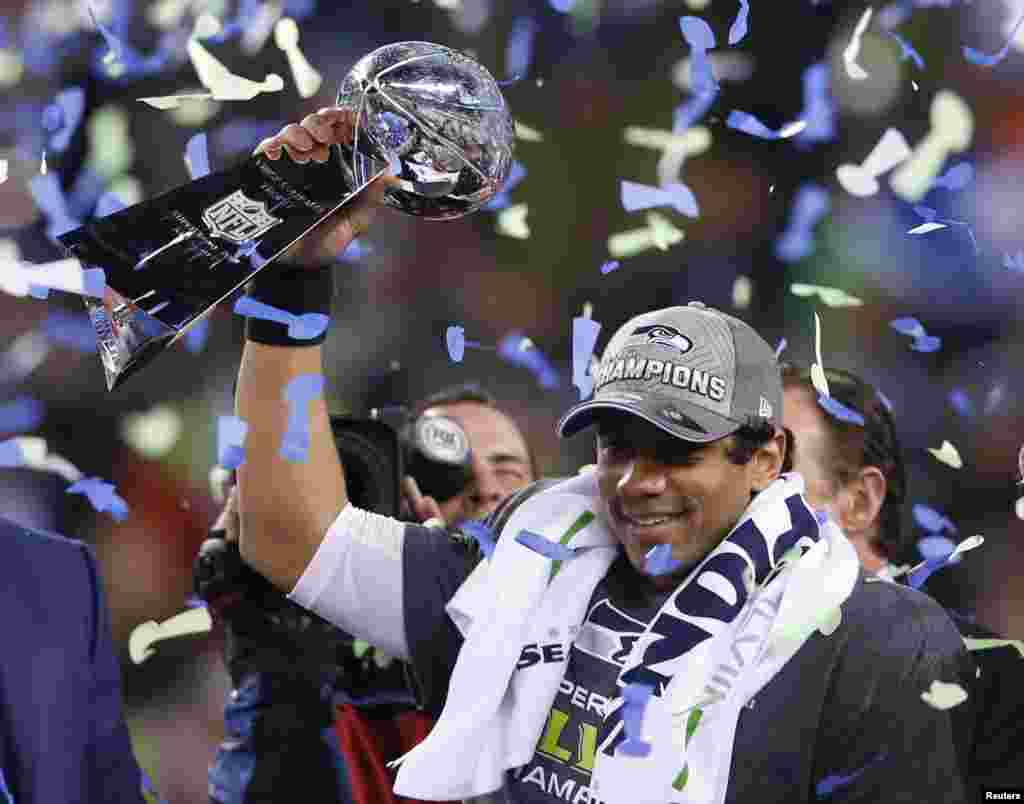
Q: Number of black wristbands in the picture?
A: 1